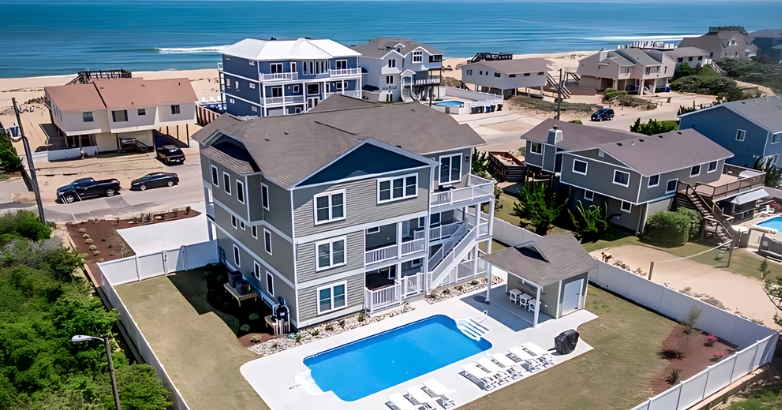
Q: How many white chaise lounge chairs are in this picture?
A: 8